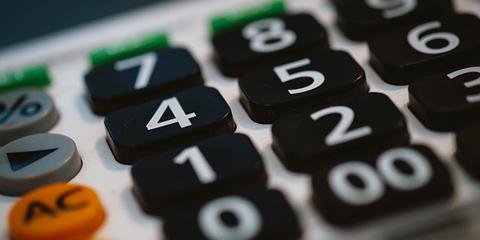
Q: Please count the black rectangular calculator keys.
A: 12